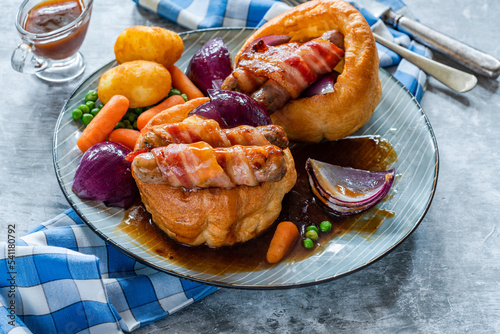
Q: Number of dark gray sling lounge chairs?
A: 0